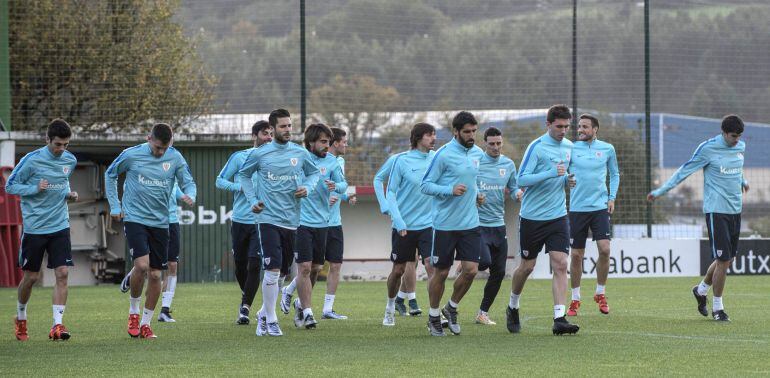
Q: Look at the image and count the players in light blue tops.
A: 14